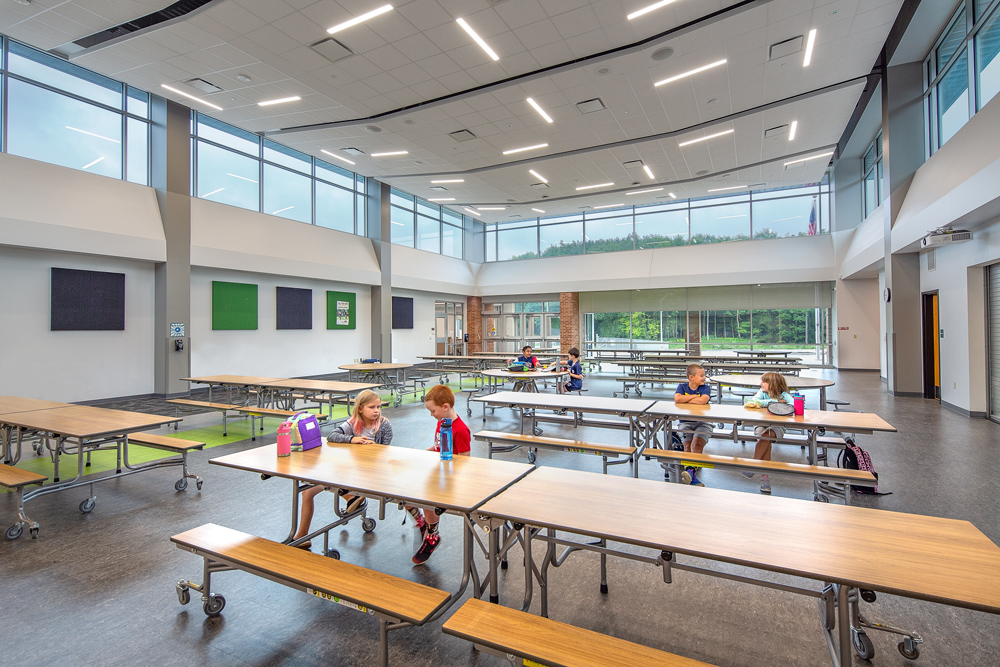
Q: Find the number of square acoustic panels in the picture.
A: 5